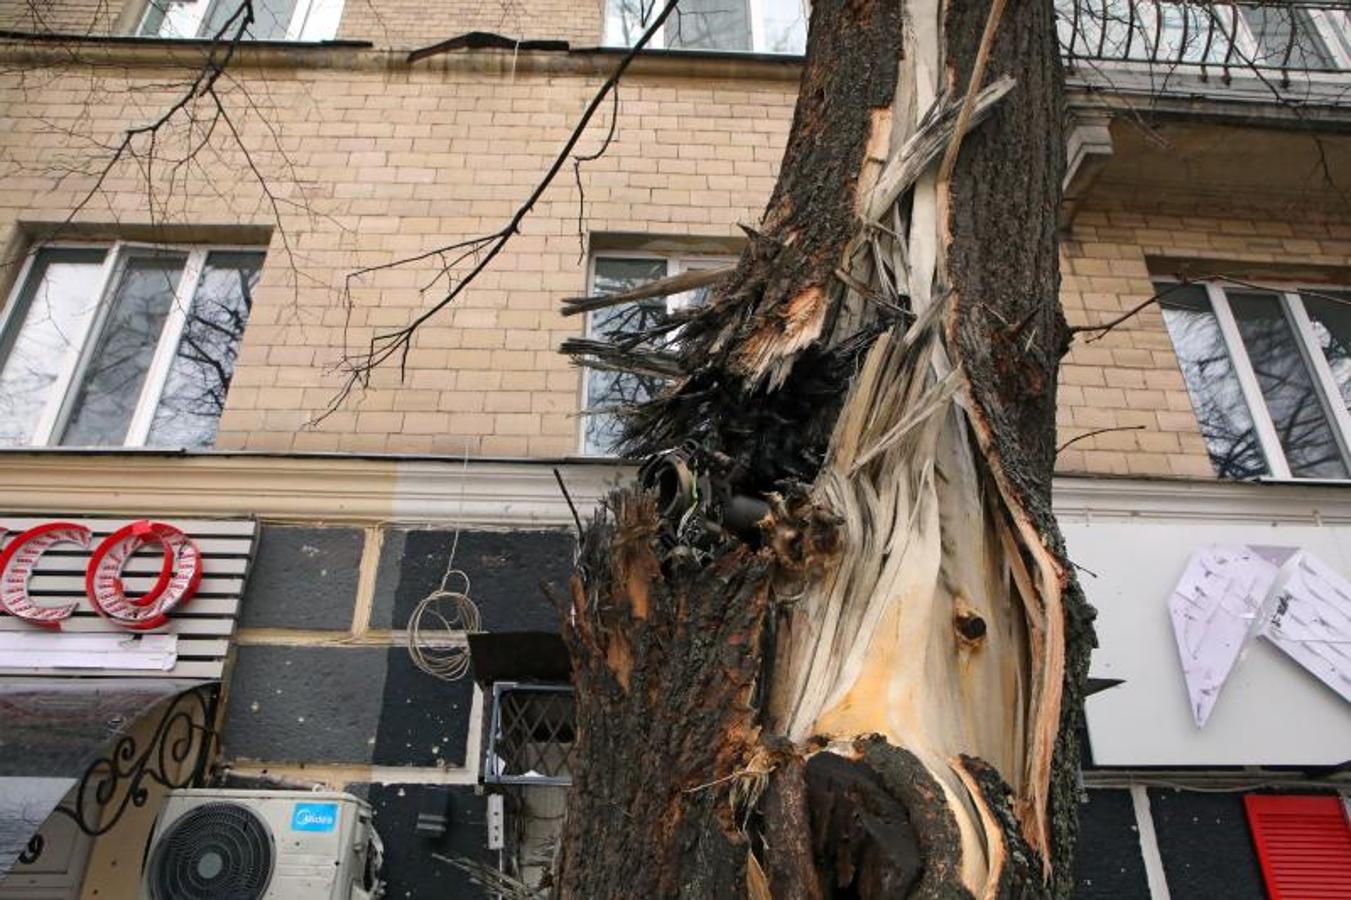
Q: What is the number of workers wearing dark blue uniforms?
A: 0